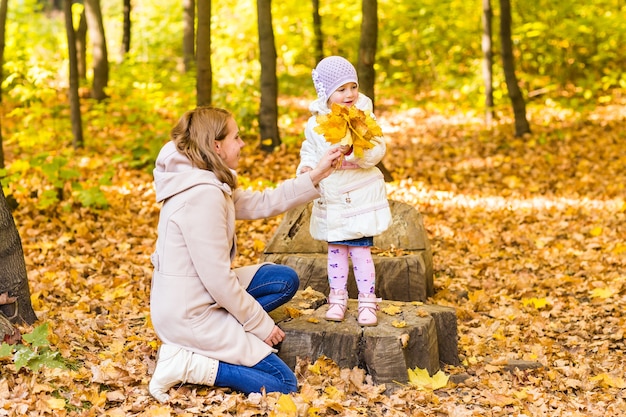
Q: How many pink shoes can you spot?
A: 2